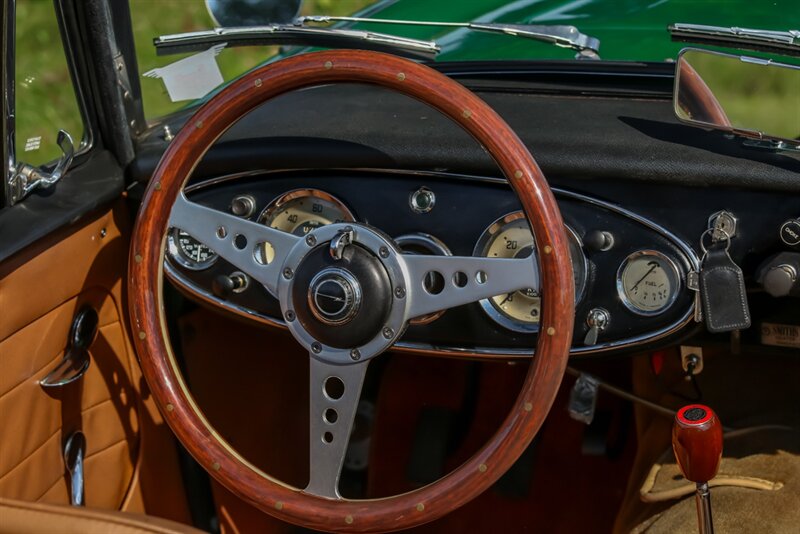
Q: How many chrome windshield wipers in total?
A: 2